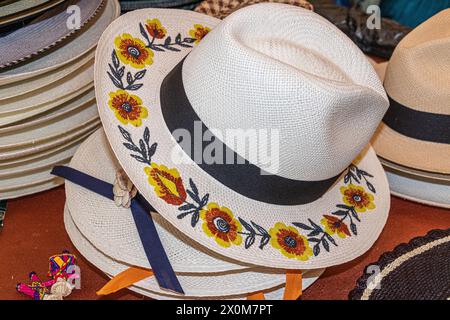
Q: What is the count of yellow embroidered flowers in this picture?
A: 9